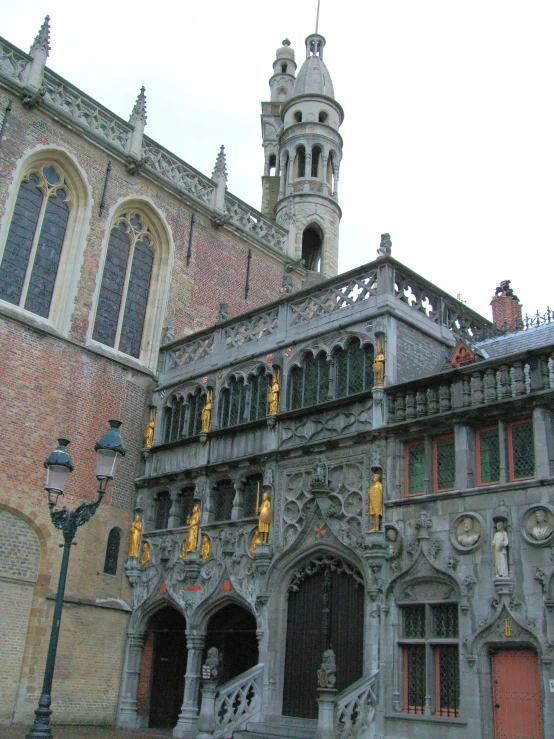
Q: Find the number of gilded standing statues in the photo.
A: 8